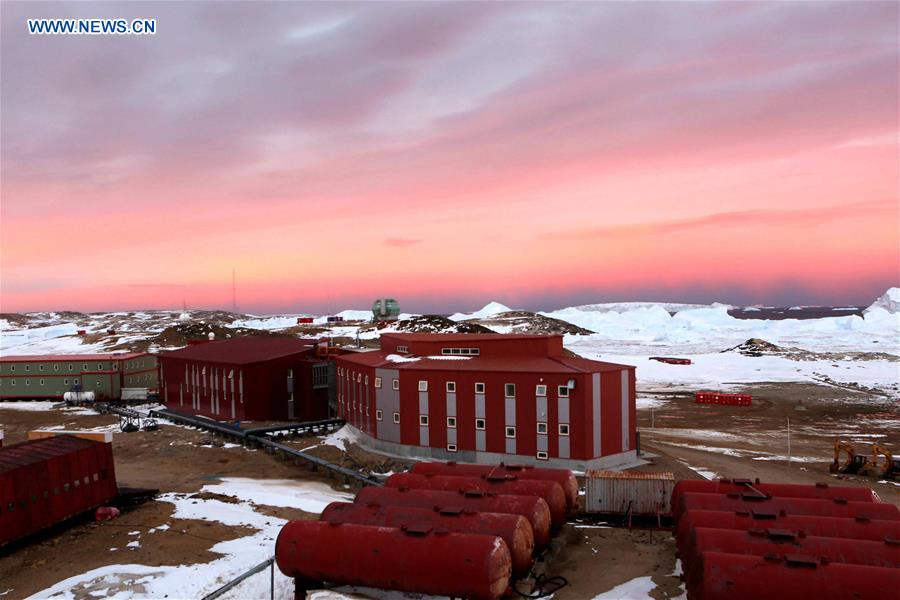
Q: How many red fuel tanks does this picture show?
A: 10